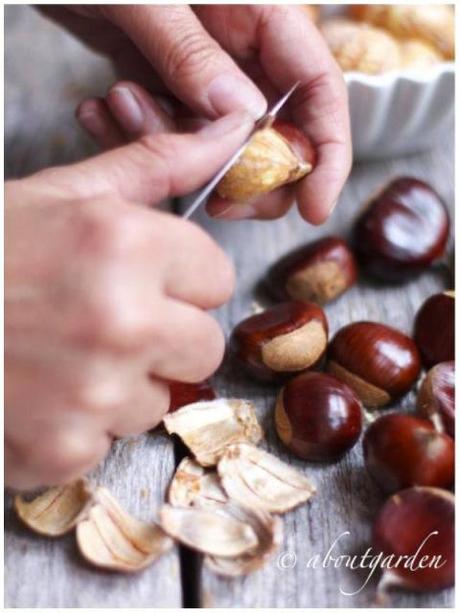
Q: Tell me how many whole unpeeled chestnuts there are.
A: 10